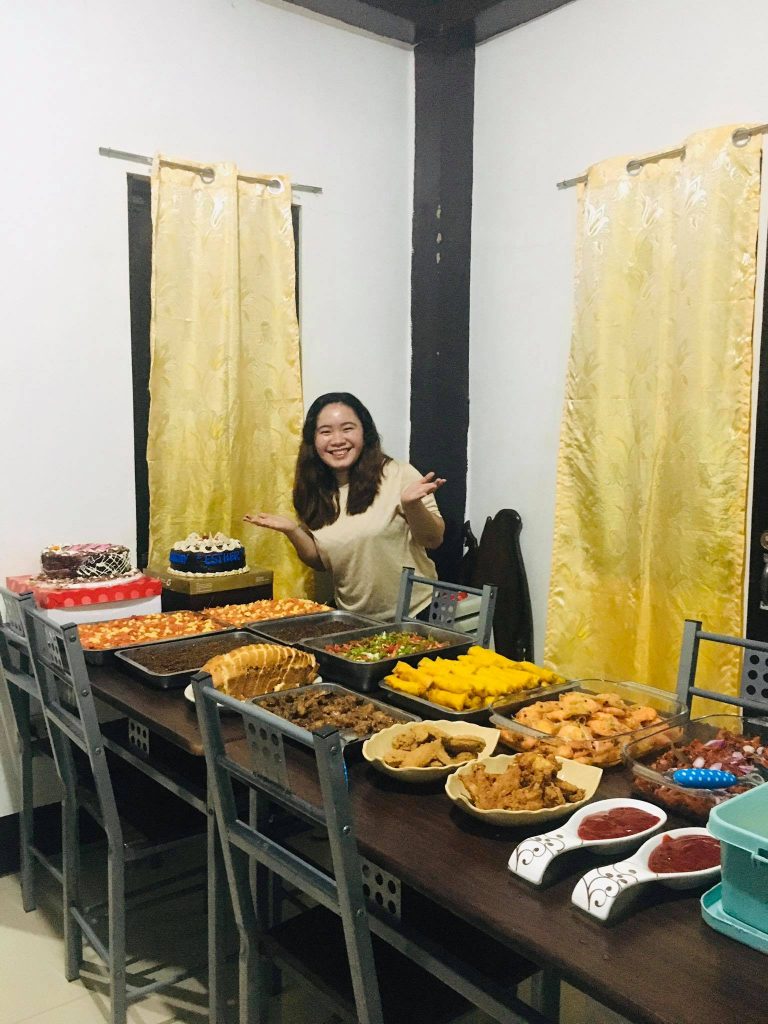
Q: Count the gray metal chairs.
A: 5